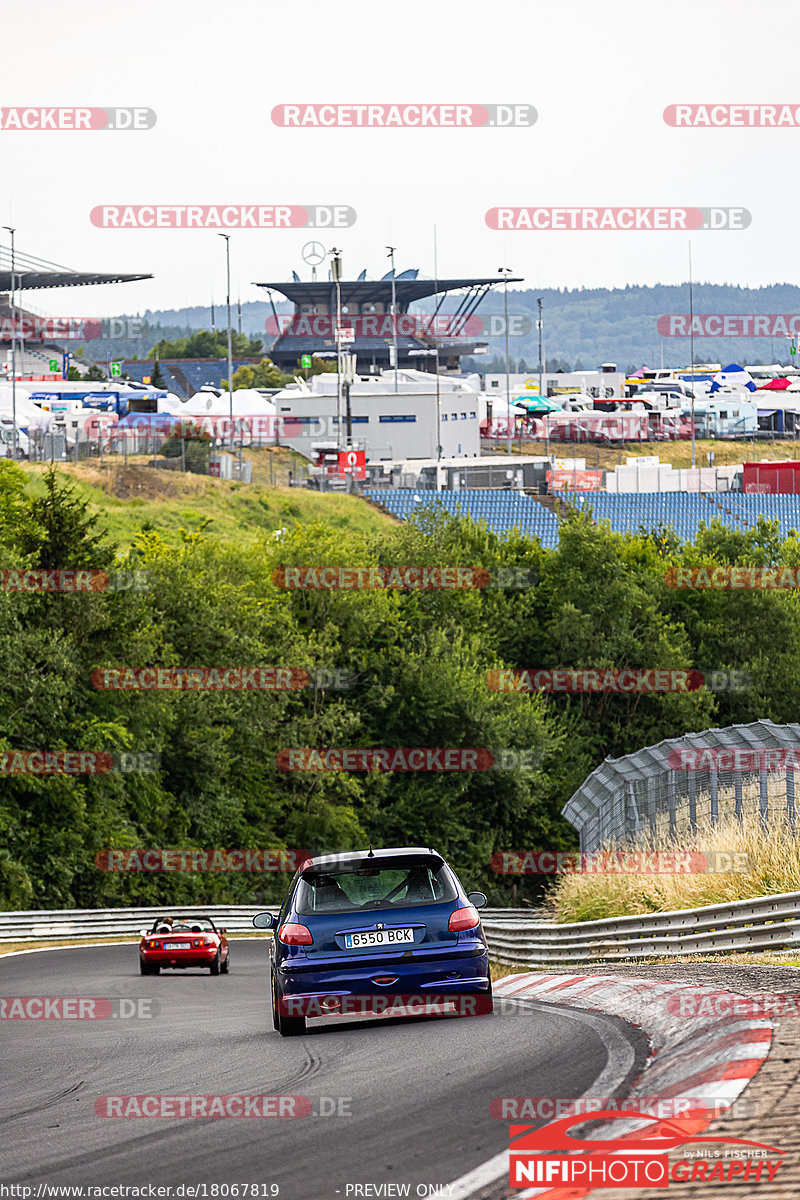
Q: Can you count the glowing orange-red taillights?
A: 2